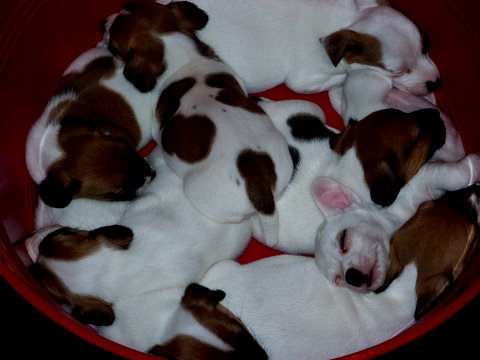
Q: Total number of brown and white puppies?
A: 7